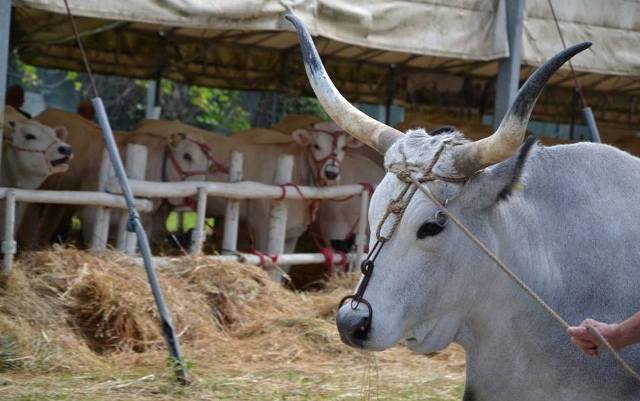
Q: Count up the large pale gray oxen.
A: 1